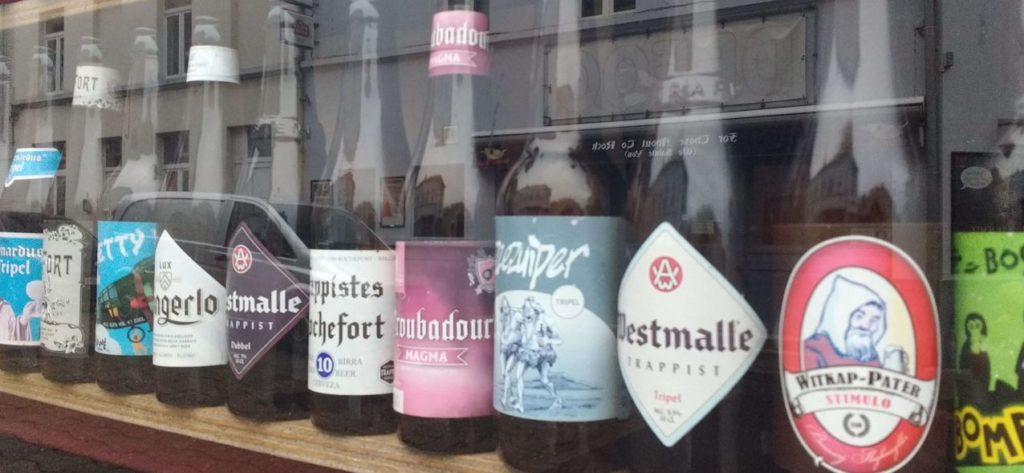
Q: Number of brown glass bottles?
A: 11